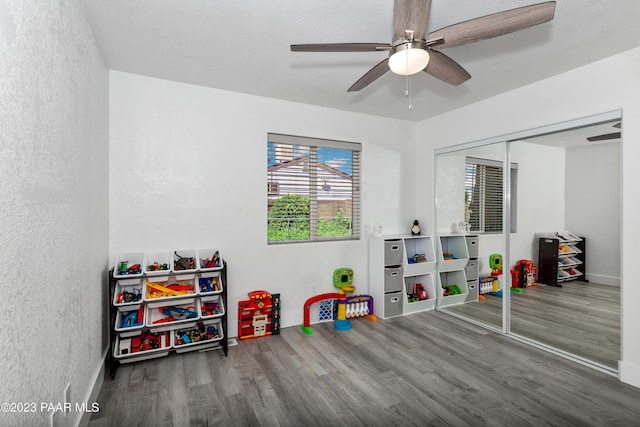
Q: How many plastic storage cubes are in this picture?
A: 12